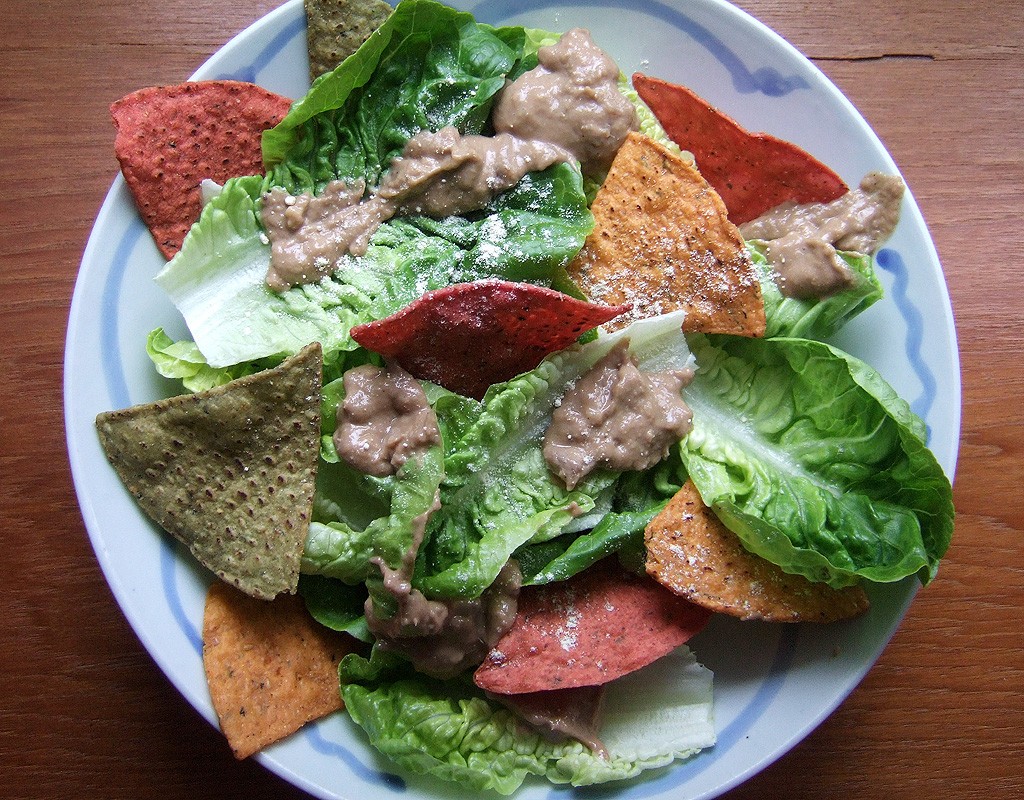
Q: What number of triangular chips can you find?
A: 9